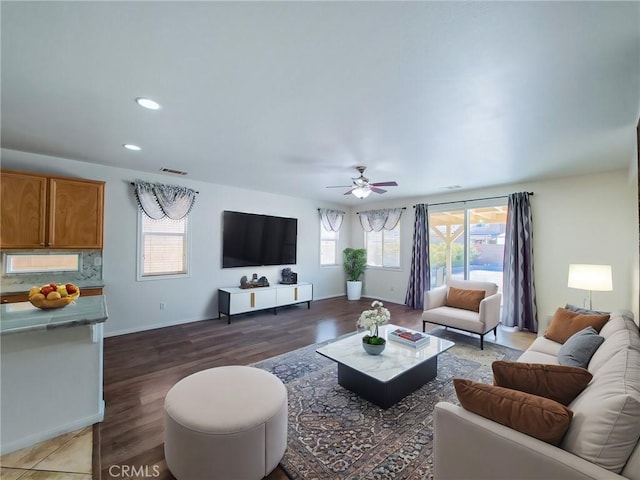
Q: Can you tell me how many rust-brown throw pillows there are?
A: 4